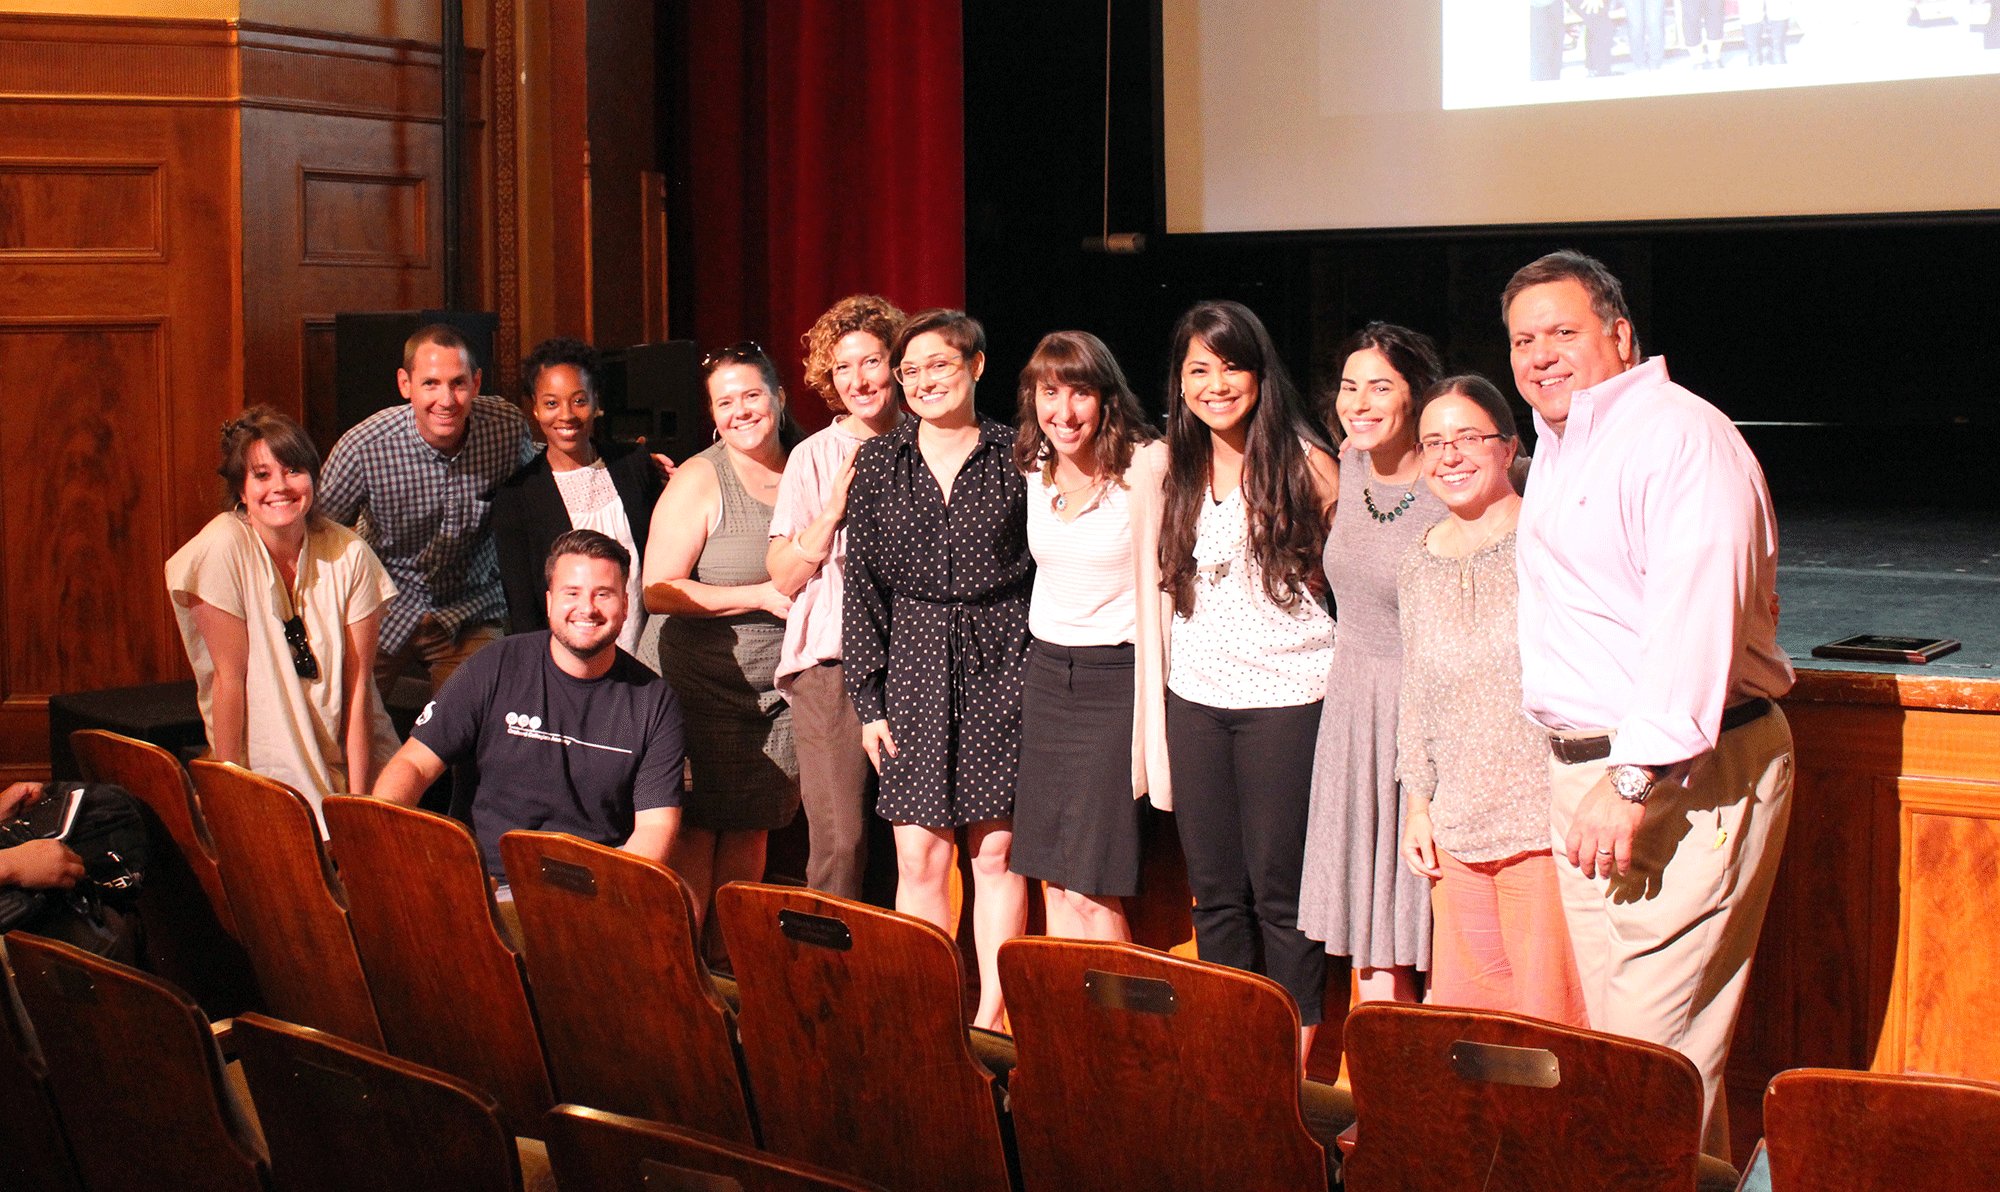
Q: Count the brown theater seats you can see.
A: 12